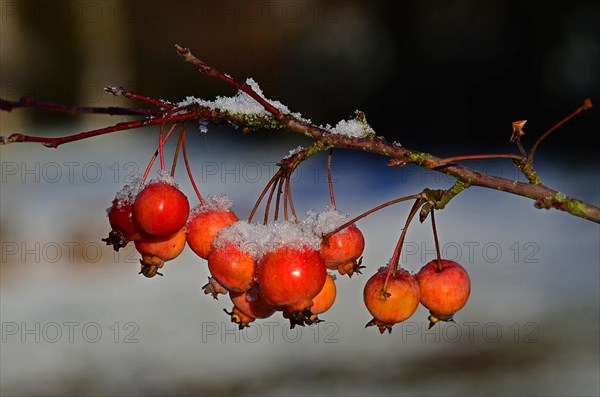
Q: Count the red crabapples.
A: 11